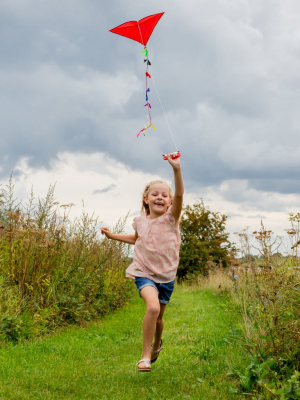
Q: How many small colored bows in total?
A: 8